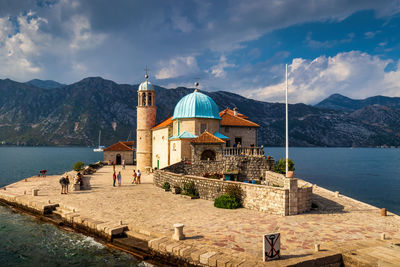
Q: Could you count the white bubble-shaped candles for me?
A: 0